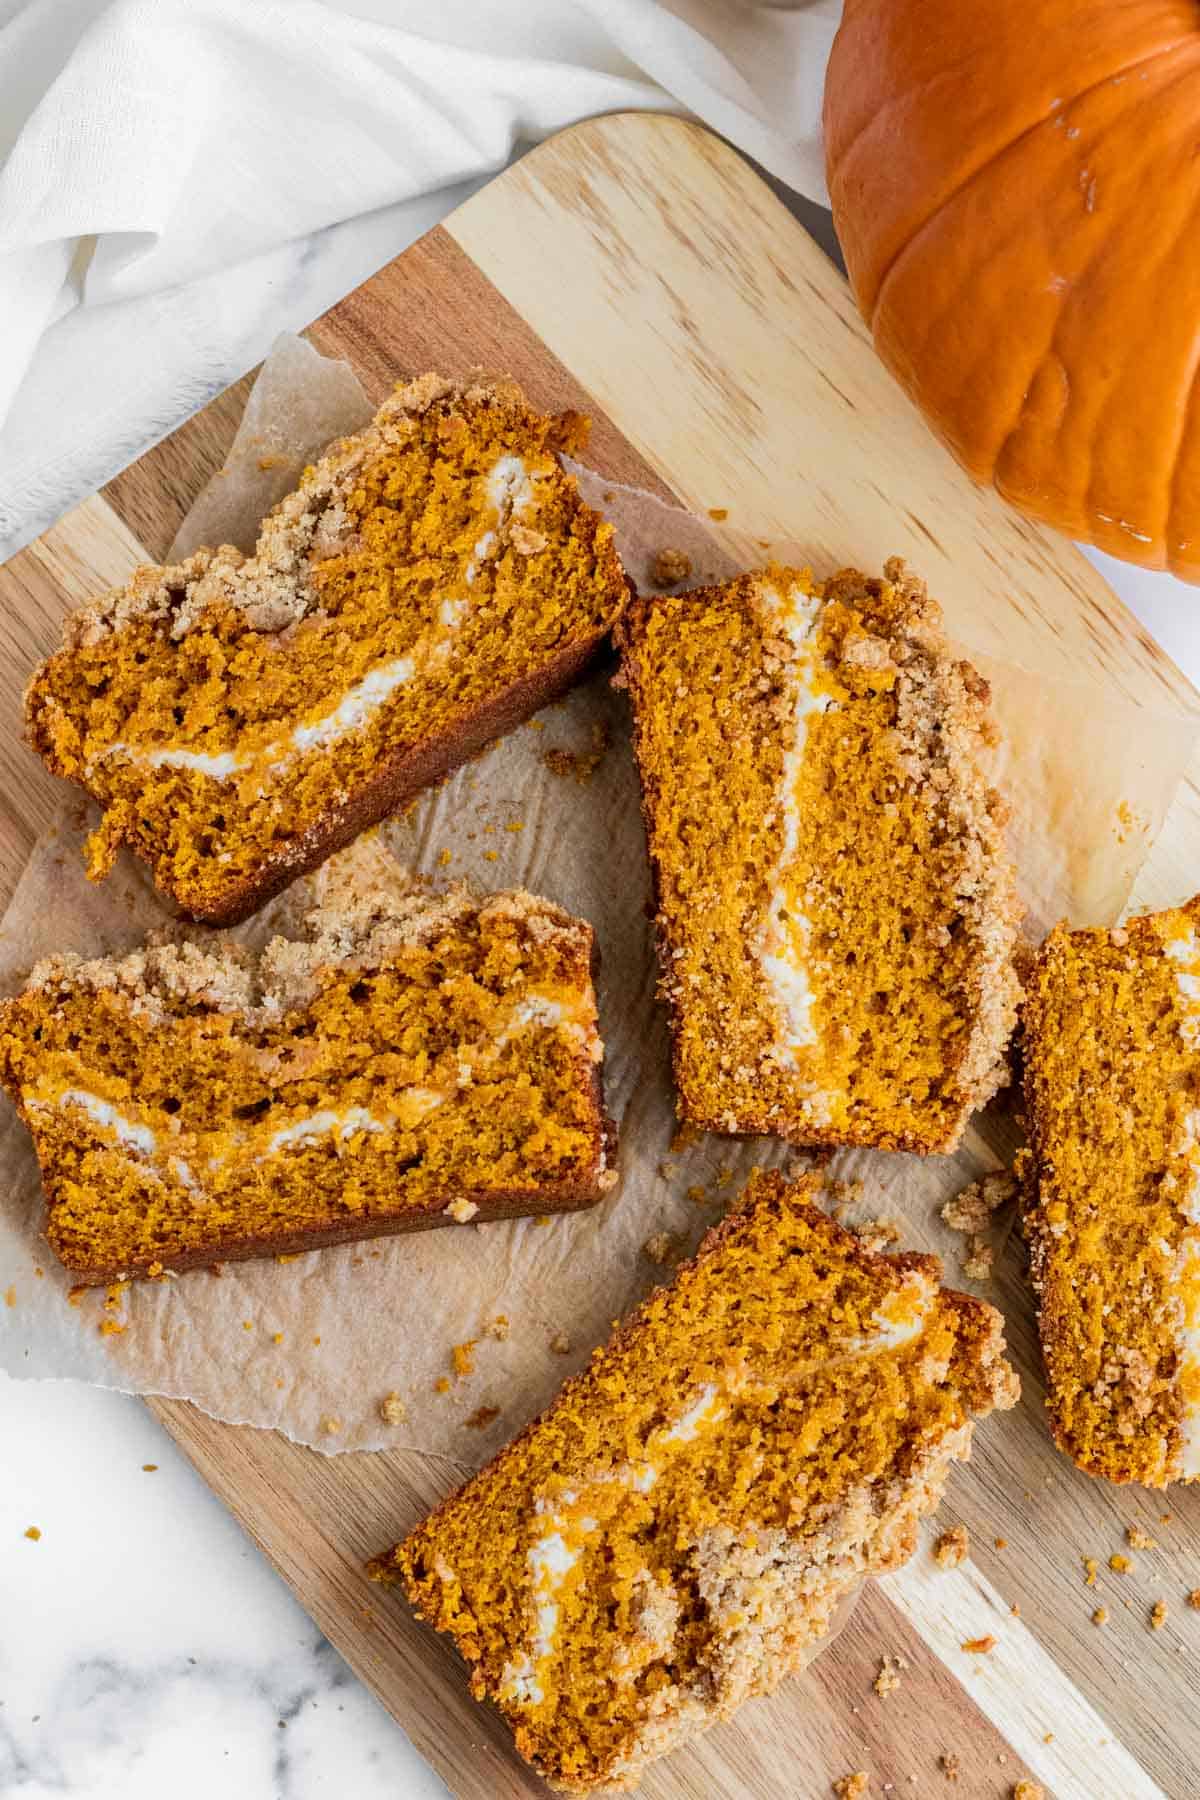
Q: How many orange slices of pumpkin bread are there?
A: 5